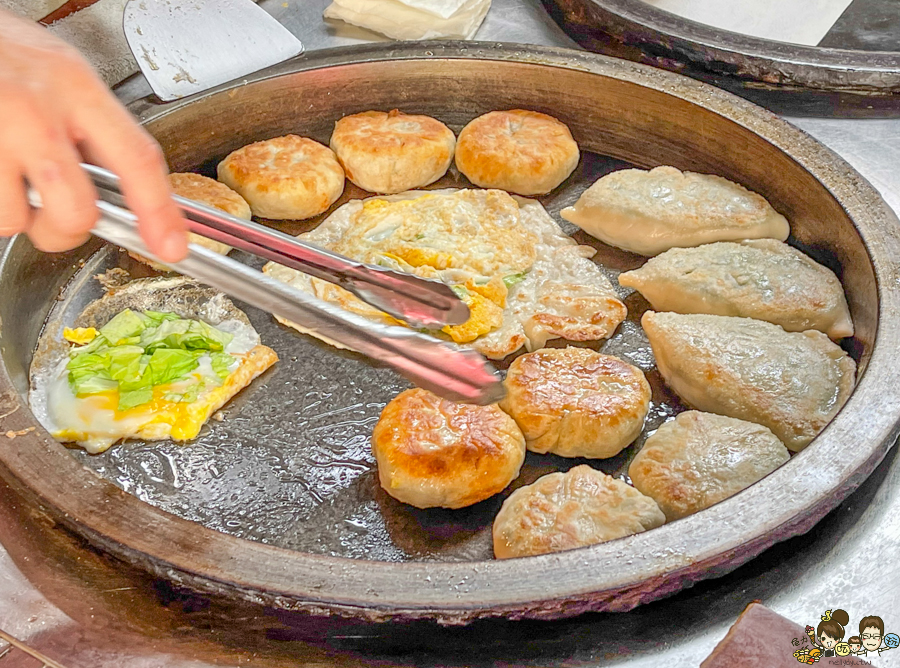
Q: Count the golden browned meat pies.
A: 6